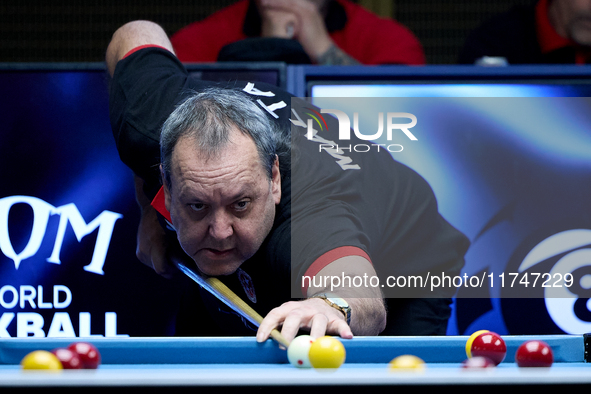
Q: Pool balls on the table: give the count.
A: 10